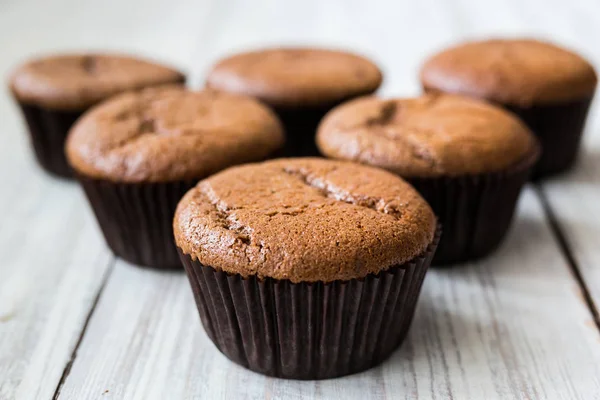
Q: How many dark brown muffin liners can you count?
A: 6